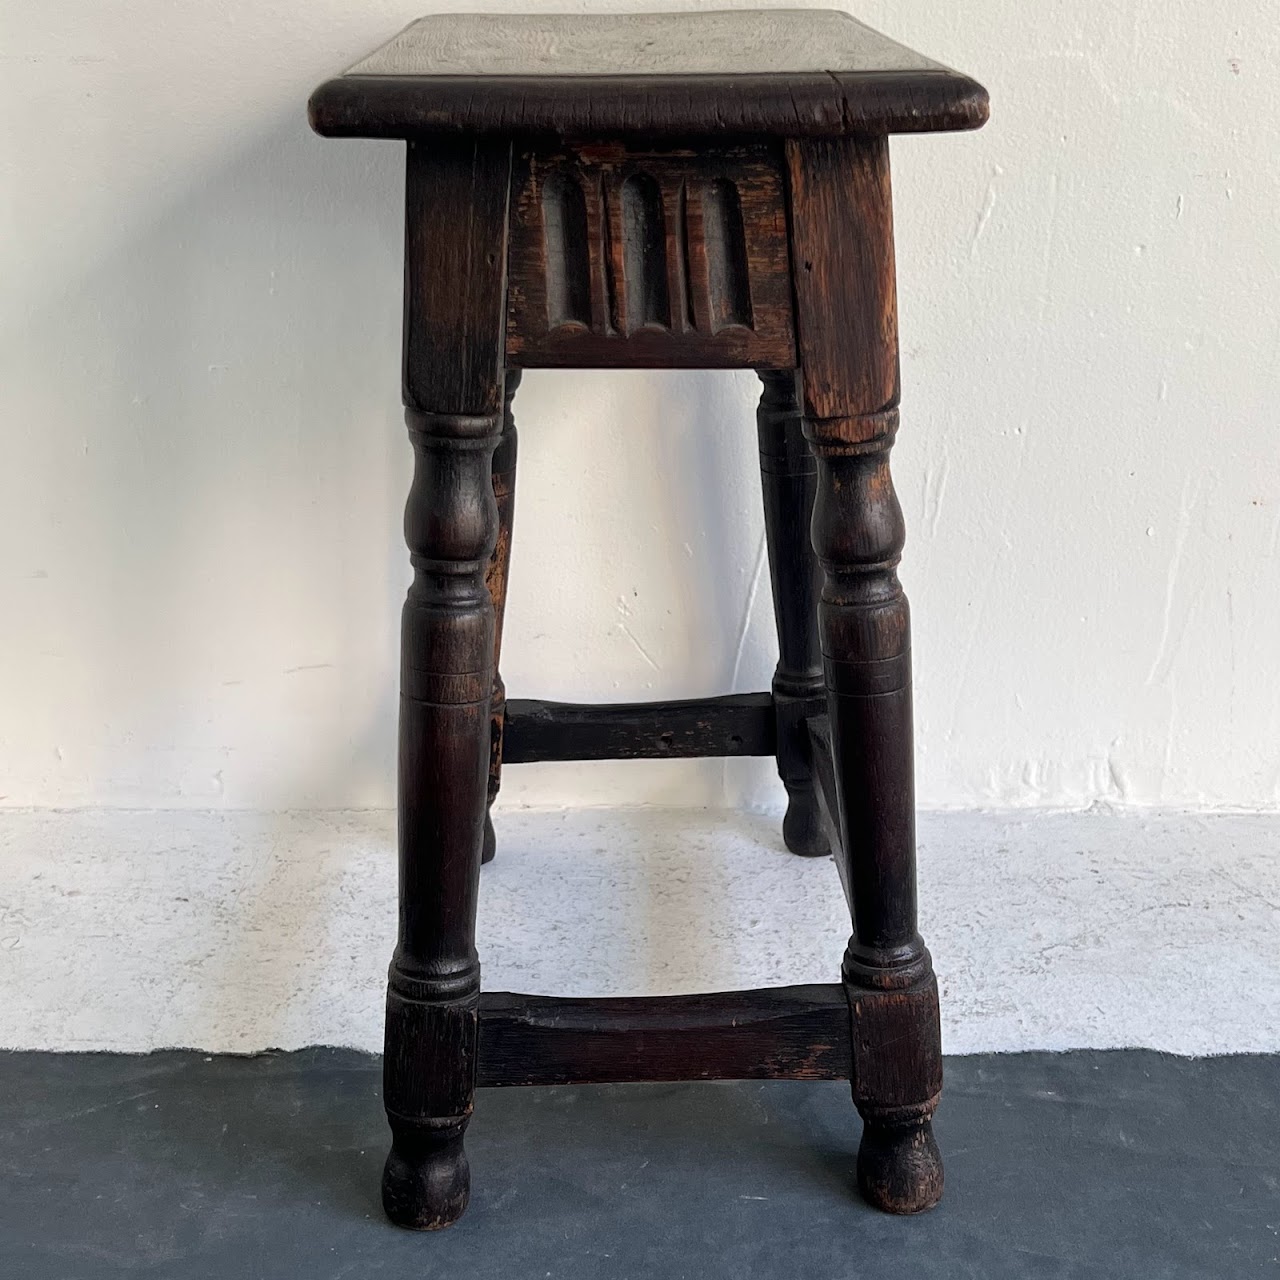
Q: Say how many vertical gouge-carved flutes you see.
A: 3